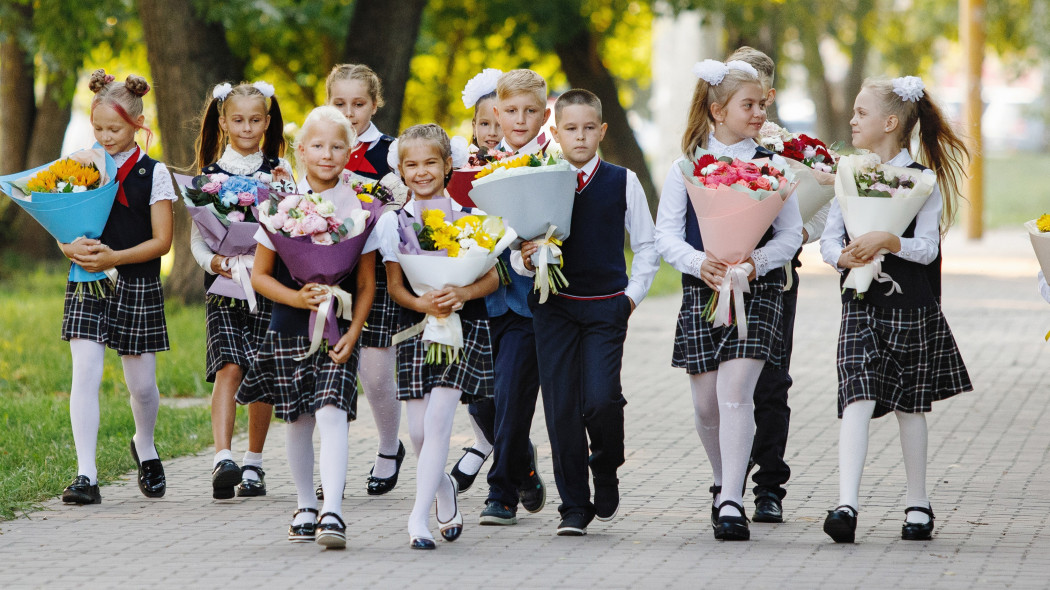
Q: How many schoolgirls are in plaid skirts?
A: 7